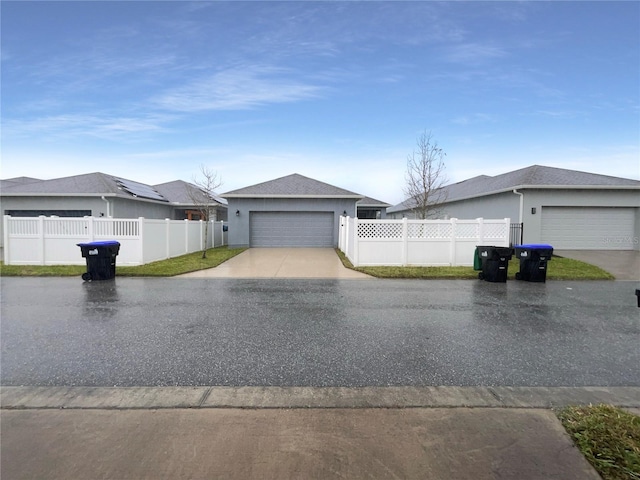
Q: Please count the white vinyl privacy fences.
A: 2